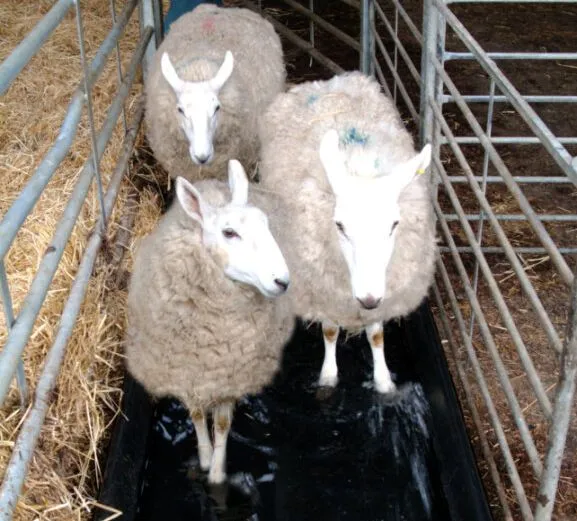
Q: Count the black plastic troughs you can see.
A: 1